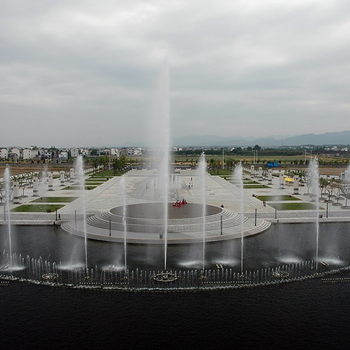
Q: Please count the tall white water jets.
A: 7